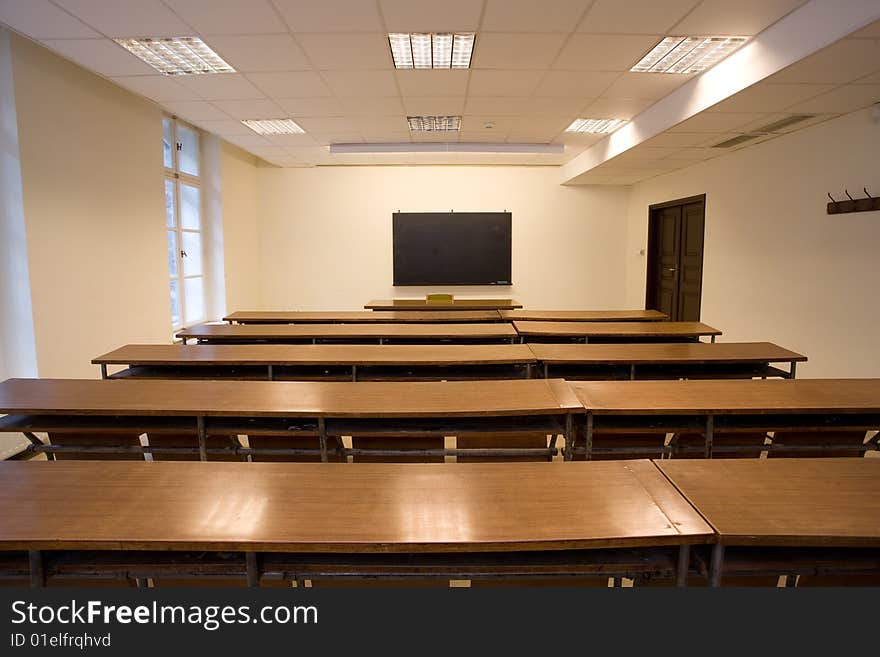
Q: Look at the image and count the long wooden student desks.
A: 10